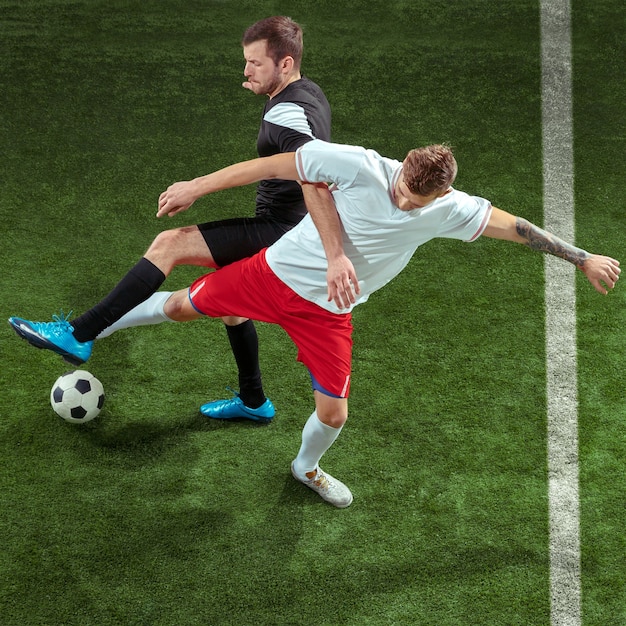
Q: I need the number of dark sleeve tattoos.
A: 1